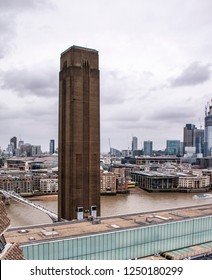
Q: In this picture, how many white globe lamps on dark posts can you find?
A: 0